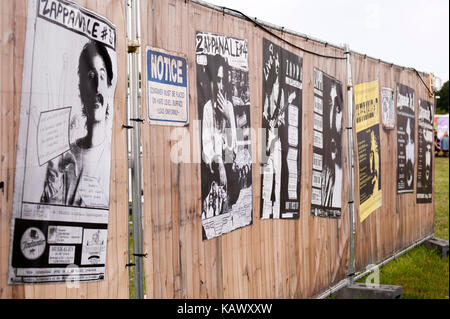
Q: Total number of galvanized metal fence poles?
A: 2